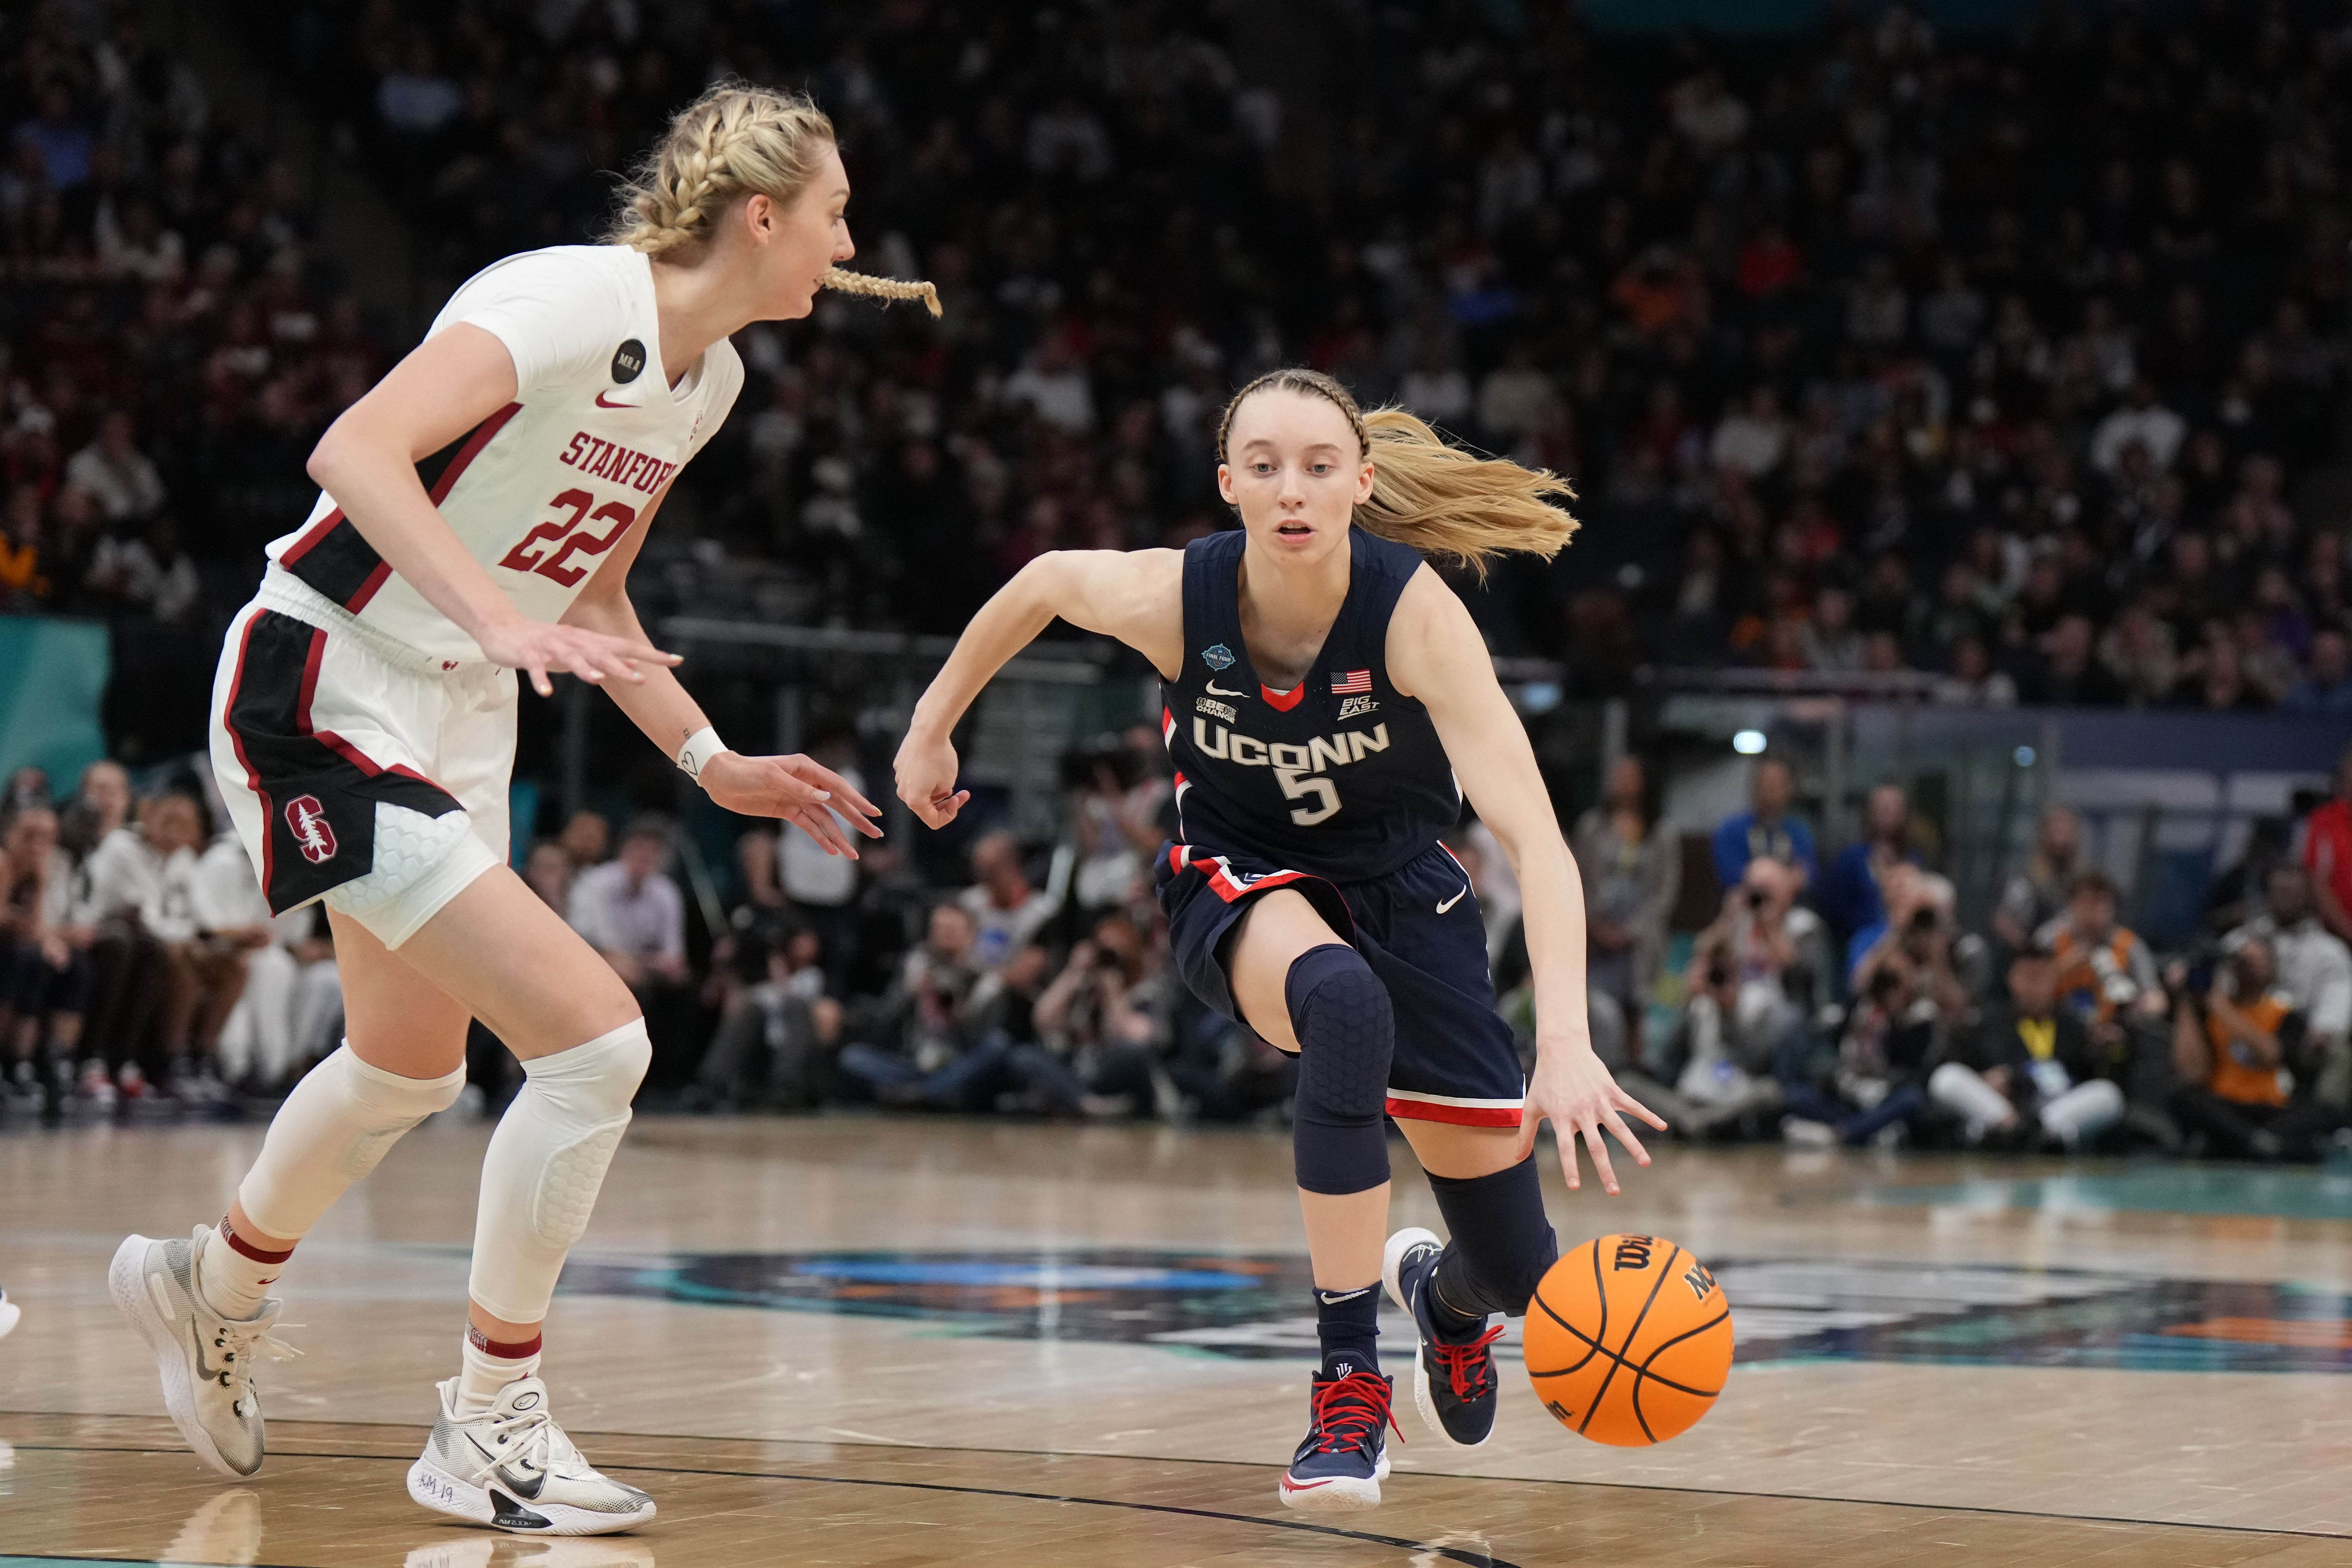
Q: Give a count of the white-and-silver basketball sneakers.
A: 2